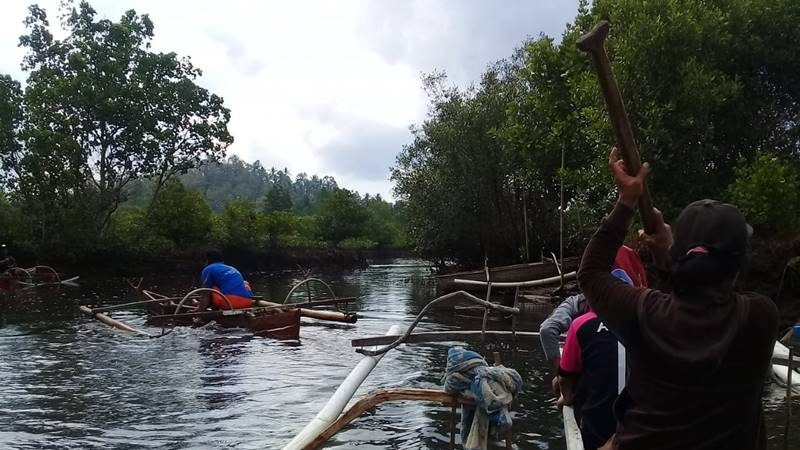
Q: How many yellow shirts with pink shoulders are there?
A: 0